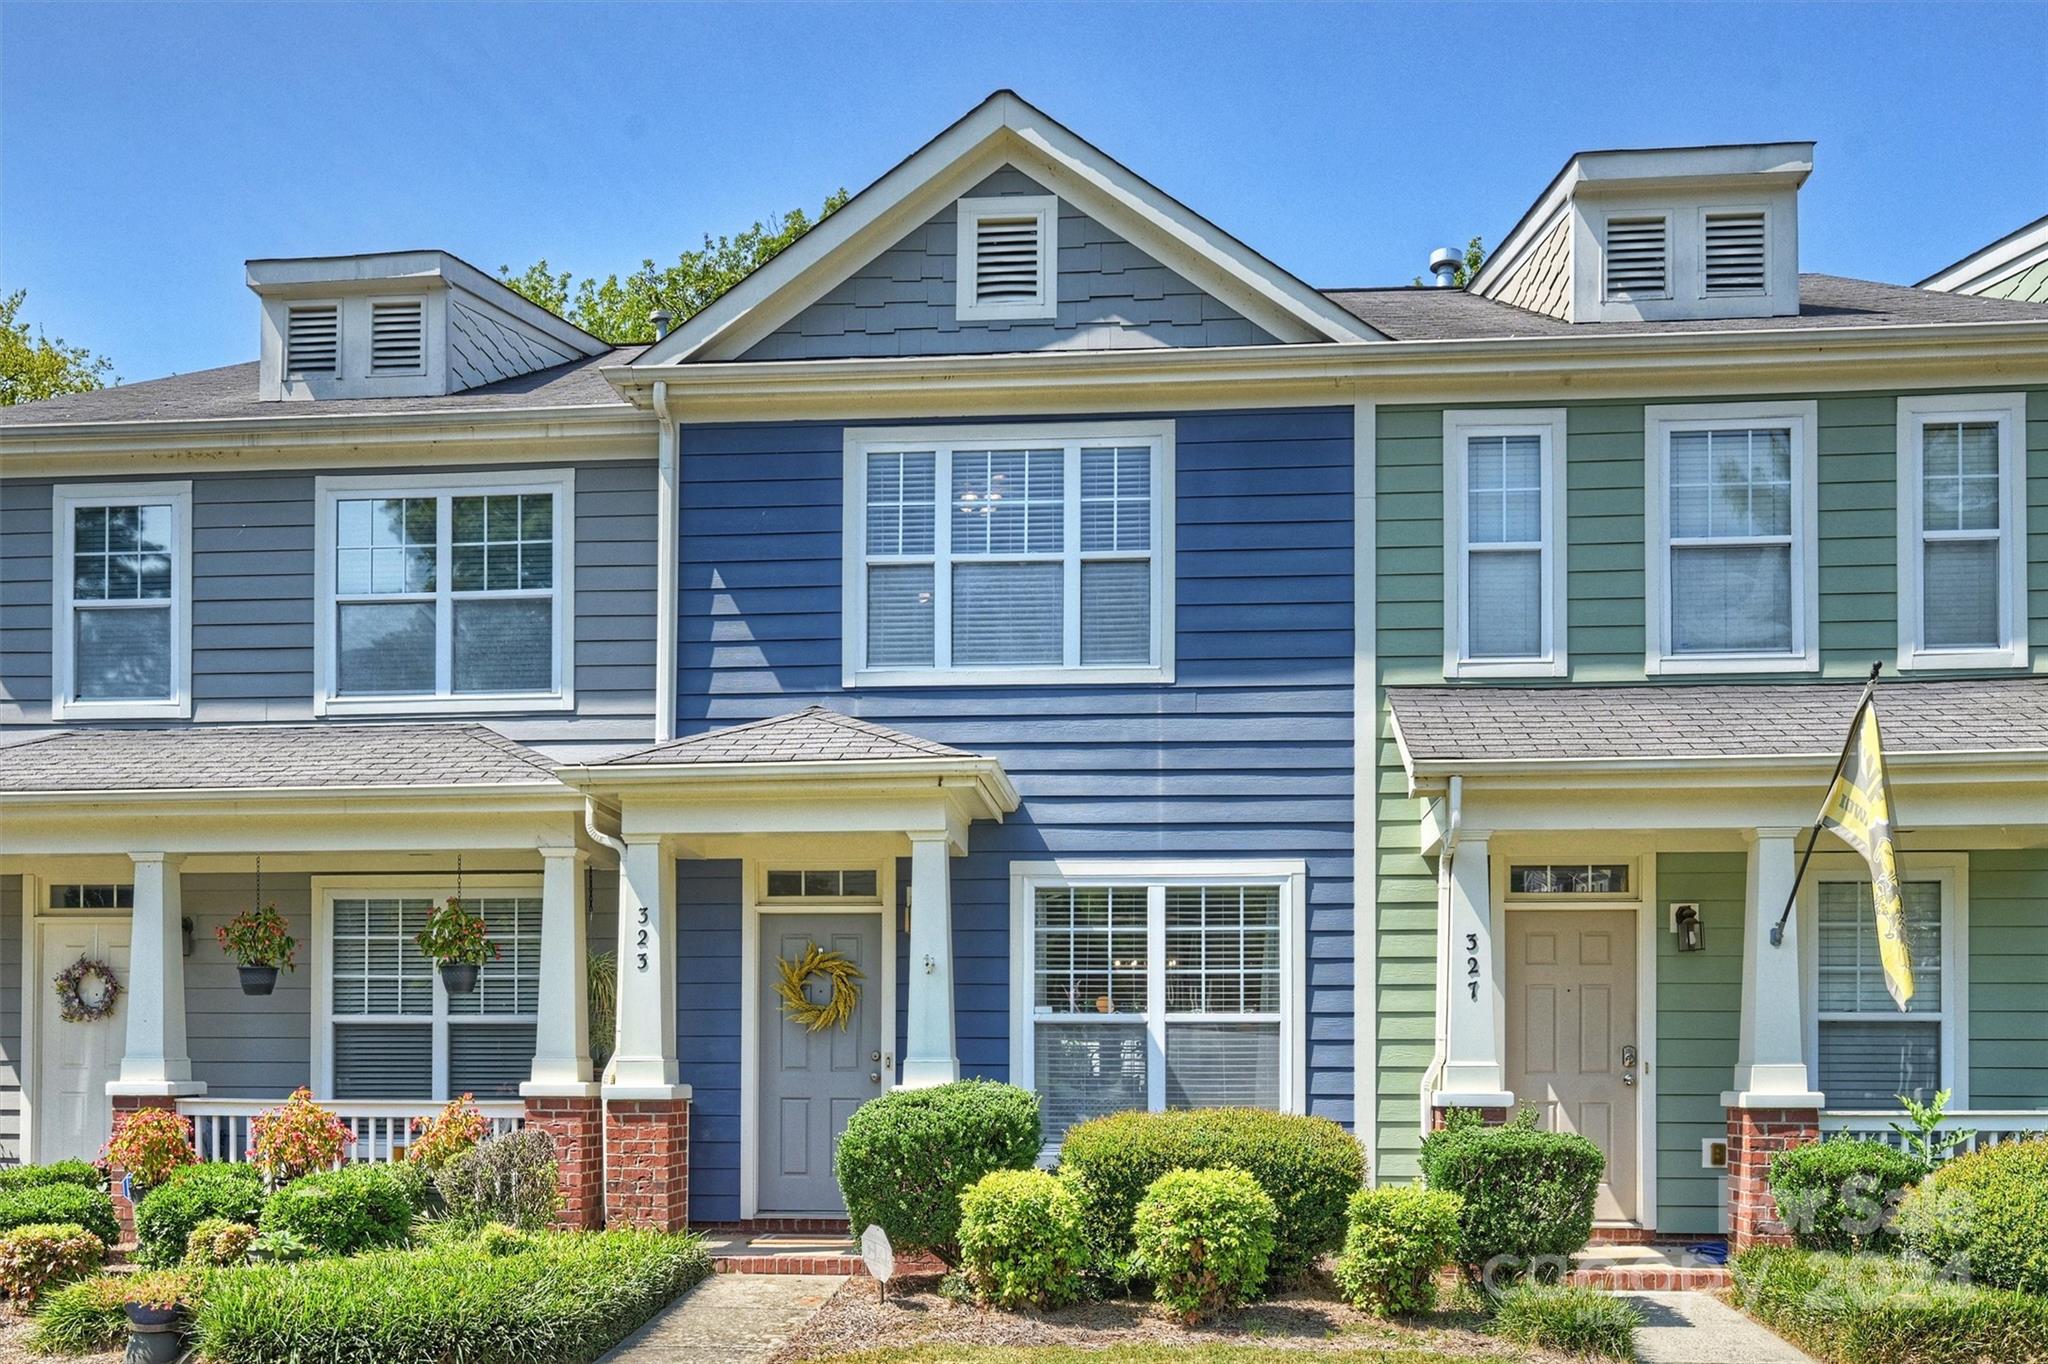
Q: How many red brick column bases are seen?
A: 5